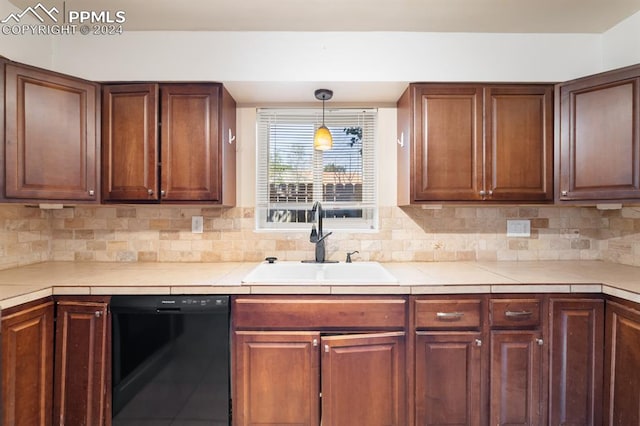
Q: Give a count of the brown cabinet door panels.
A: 14